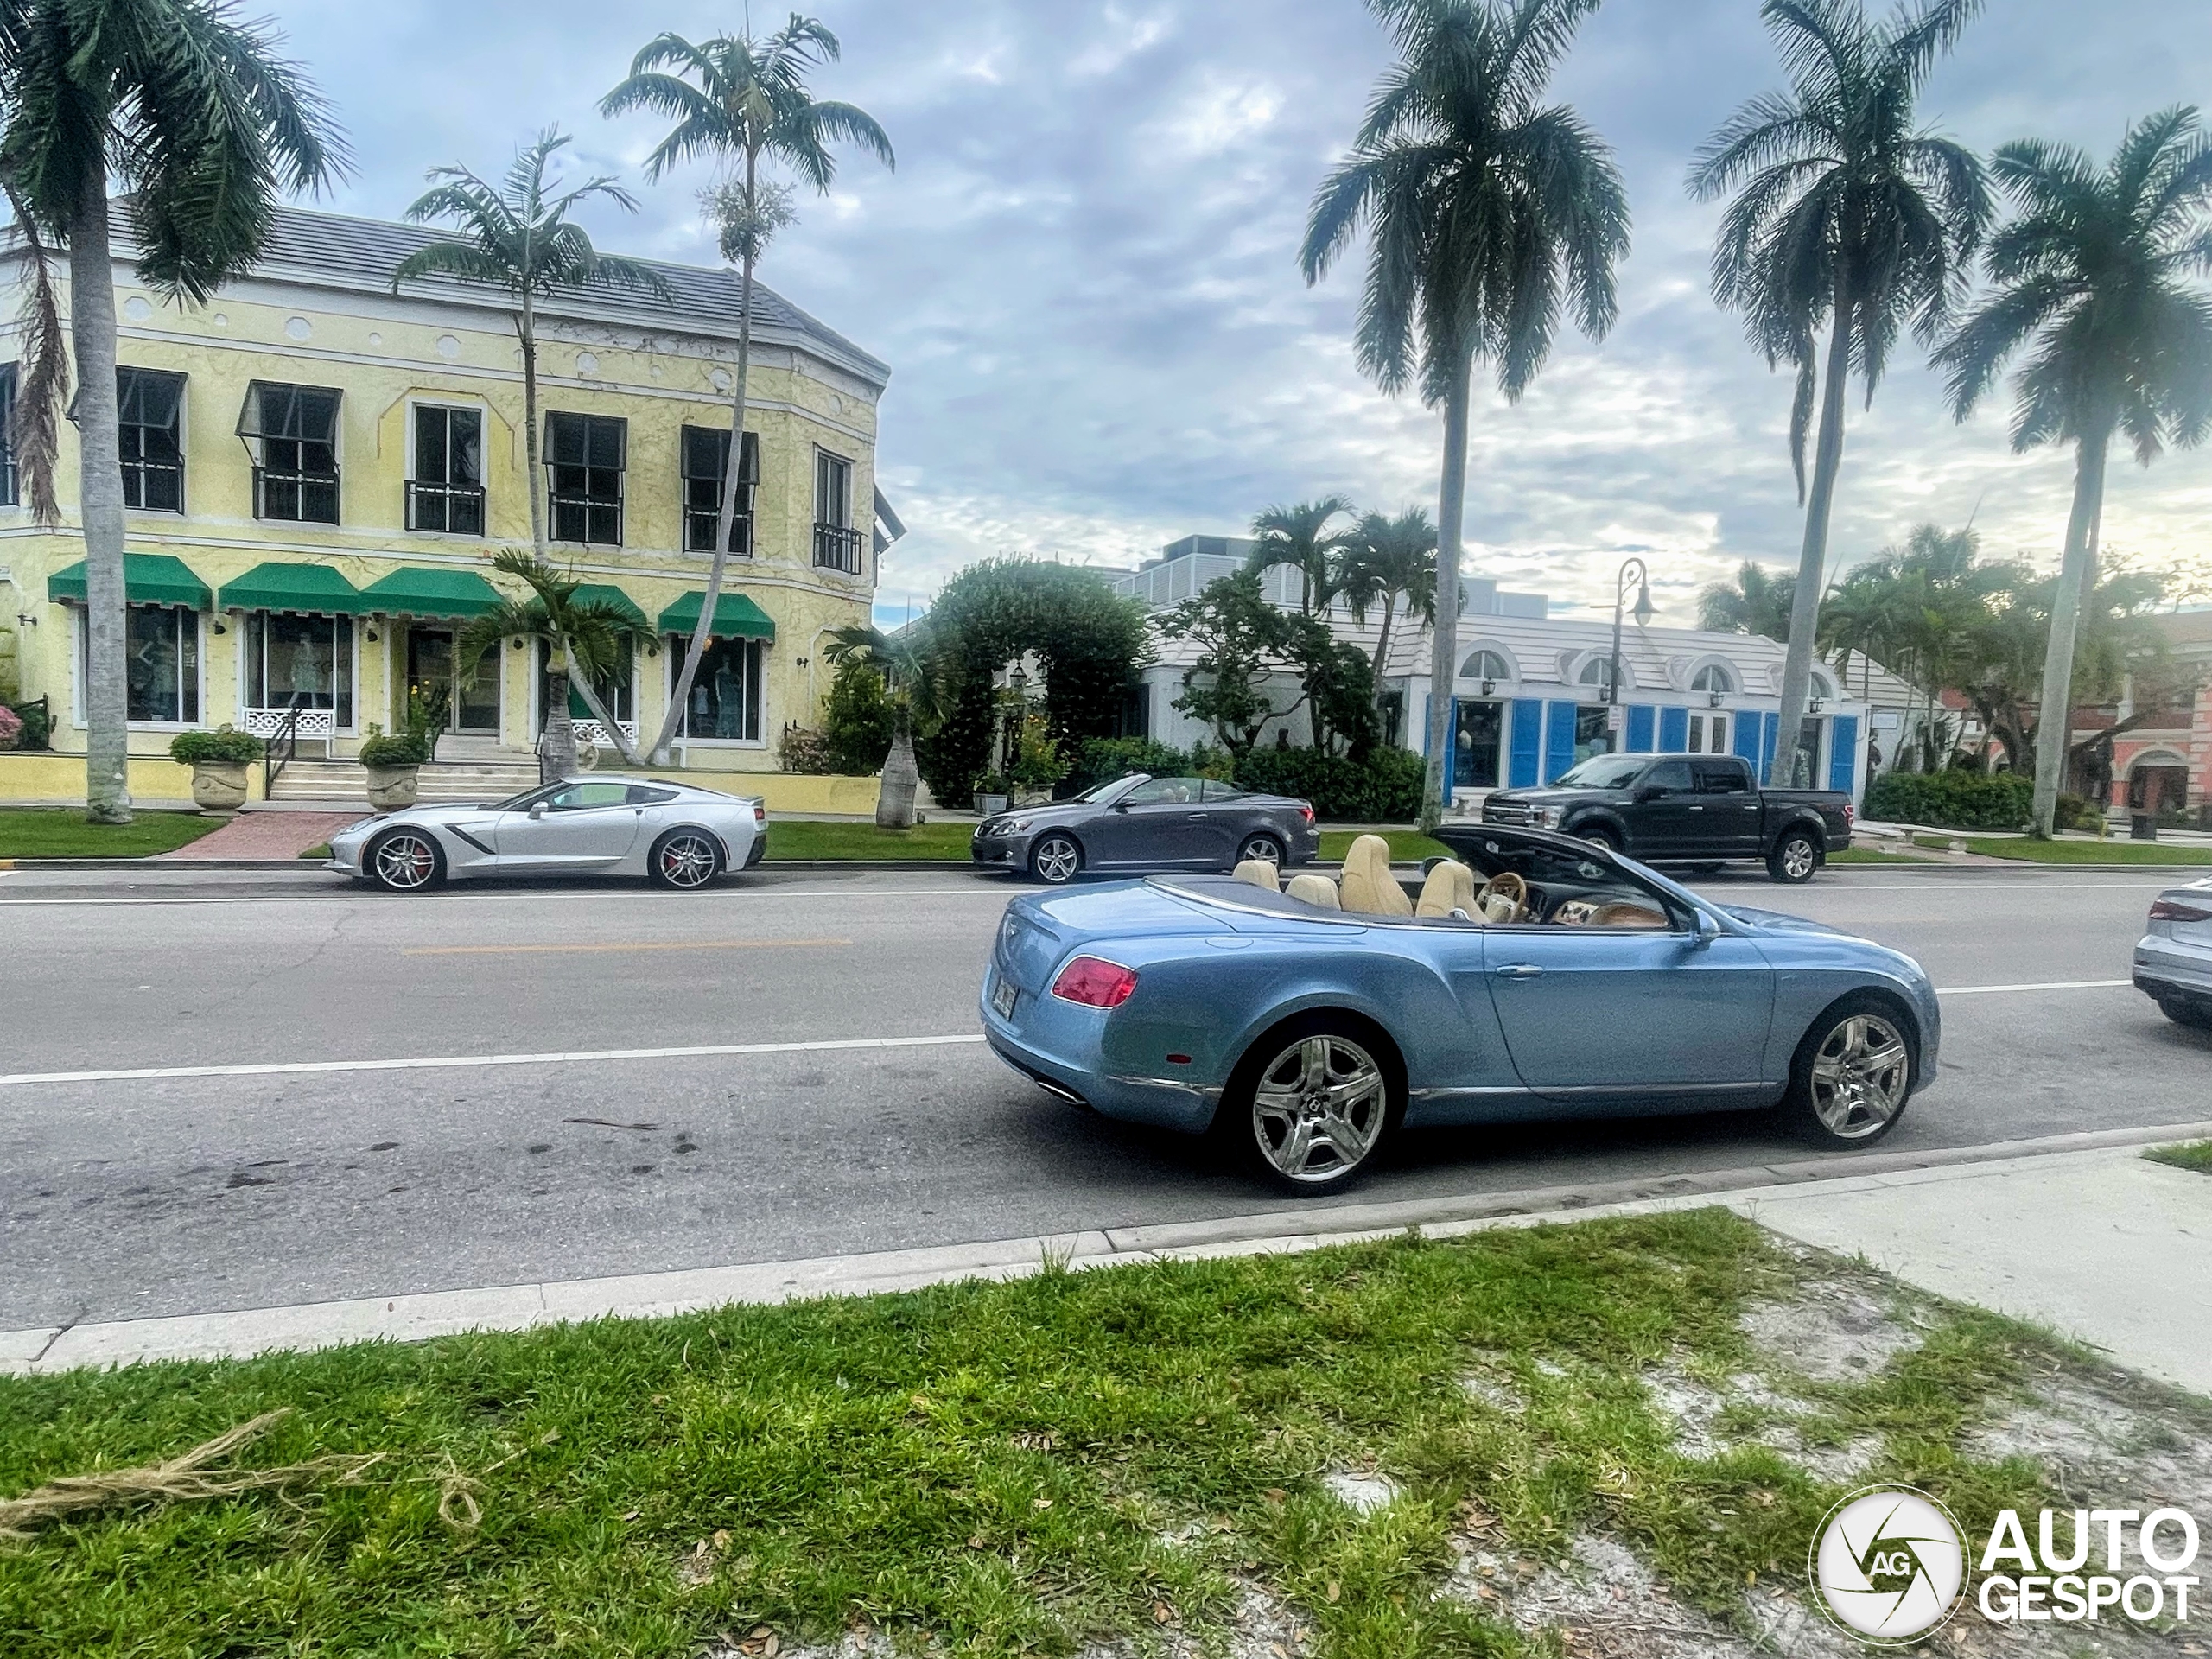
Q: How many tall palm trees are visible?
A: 6